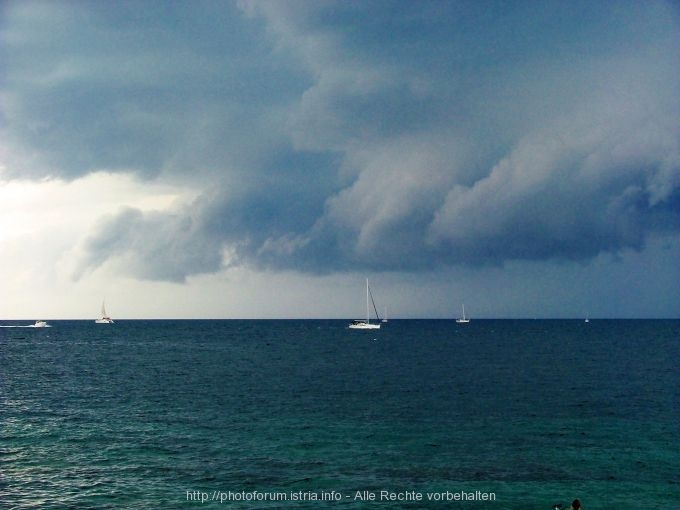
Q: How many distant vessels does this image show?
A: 6